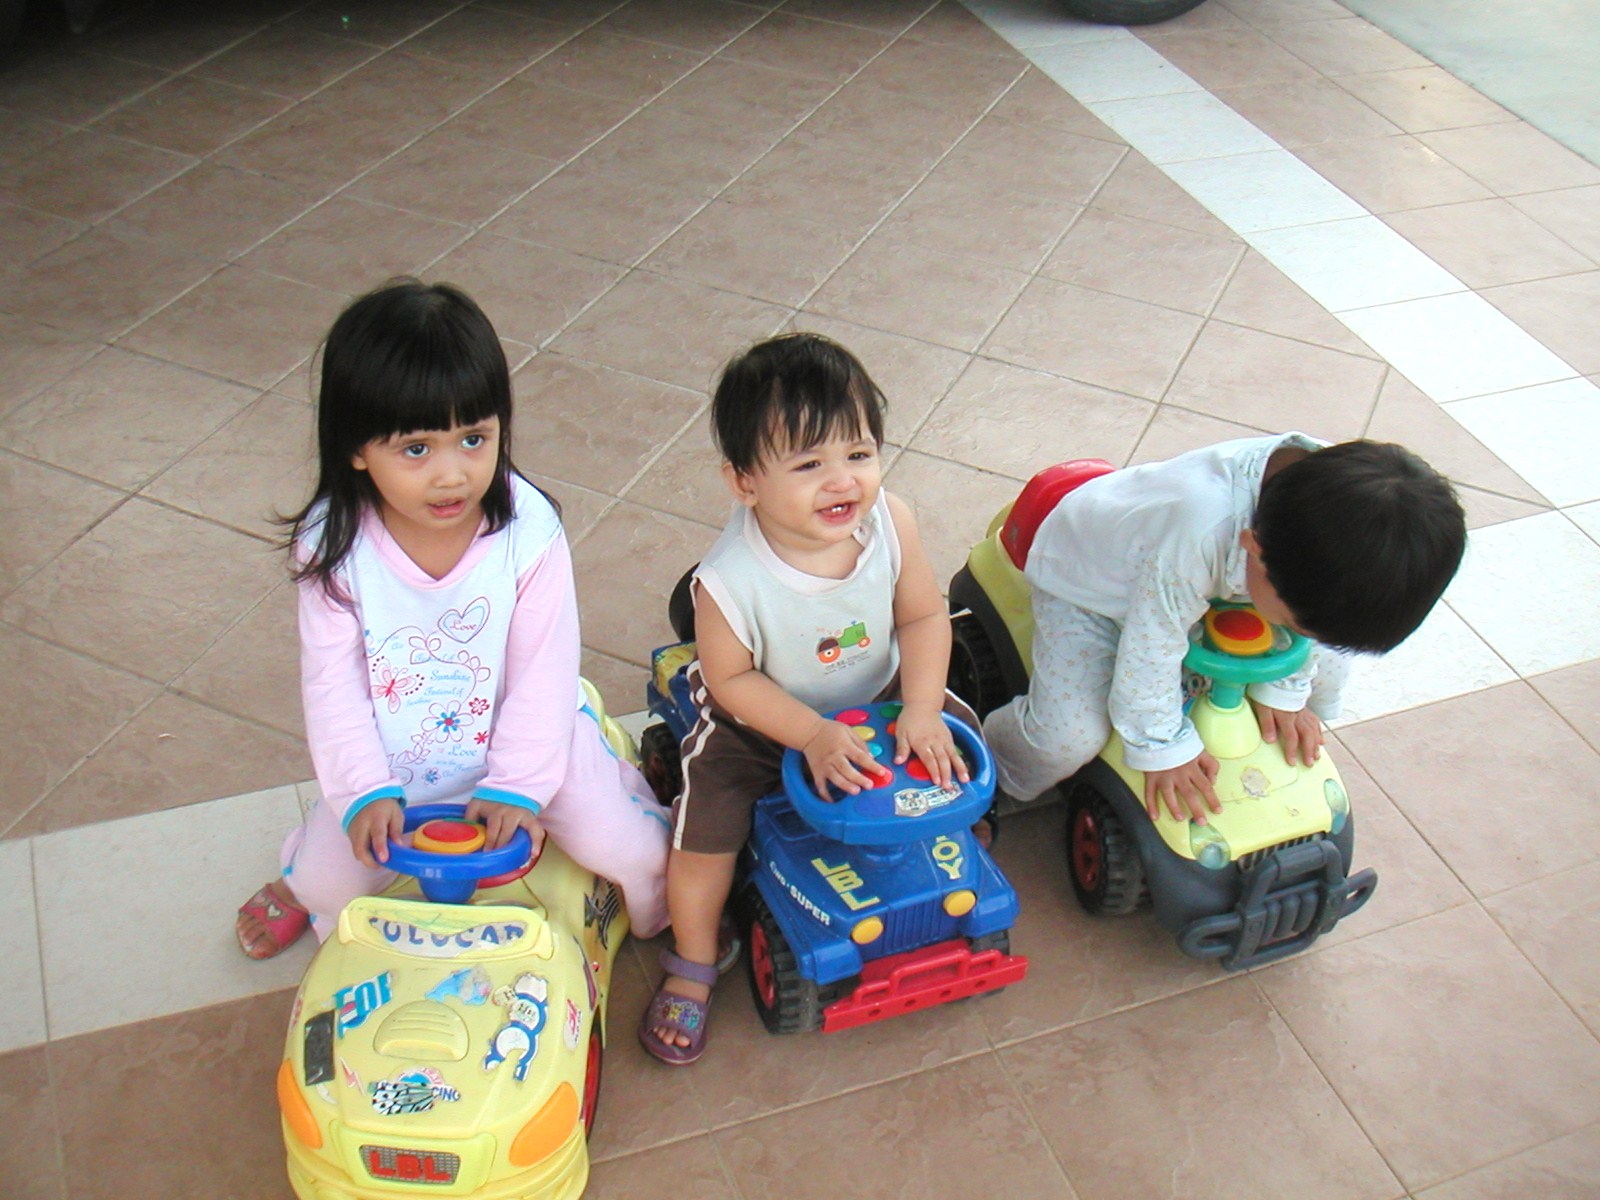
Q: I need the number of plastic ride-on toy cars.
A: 3